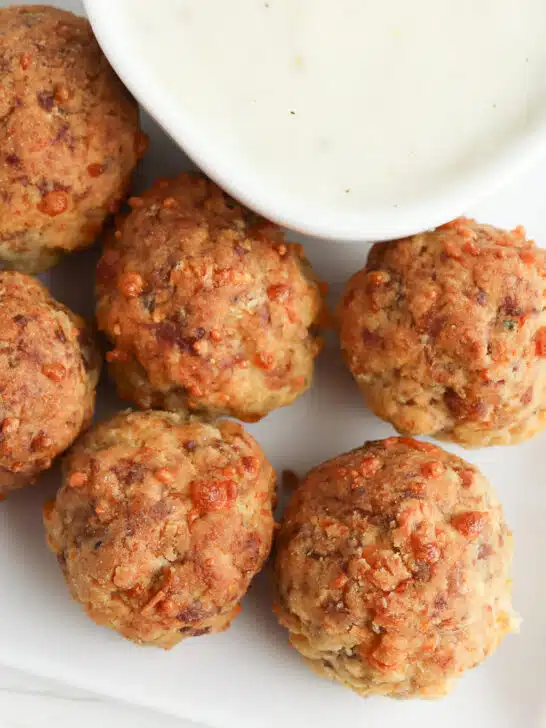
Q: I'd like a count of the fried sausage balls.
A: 6